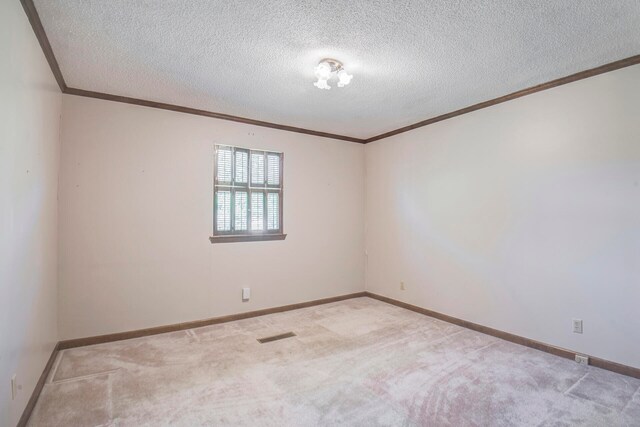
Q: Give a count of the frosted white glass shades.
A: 3